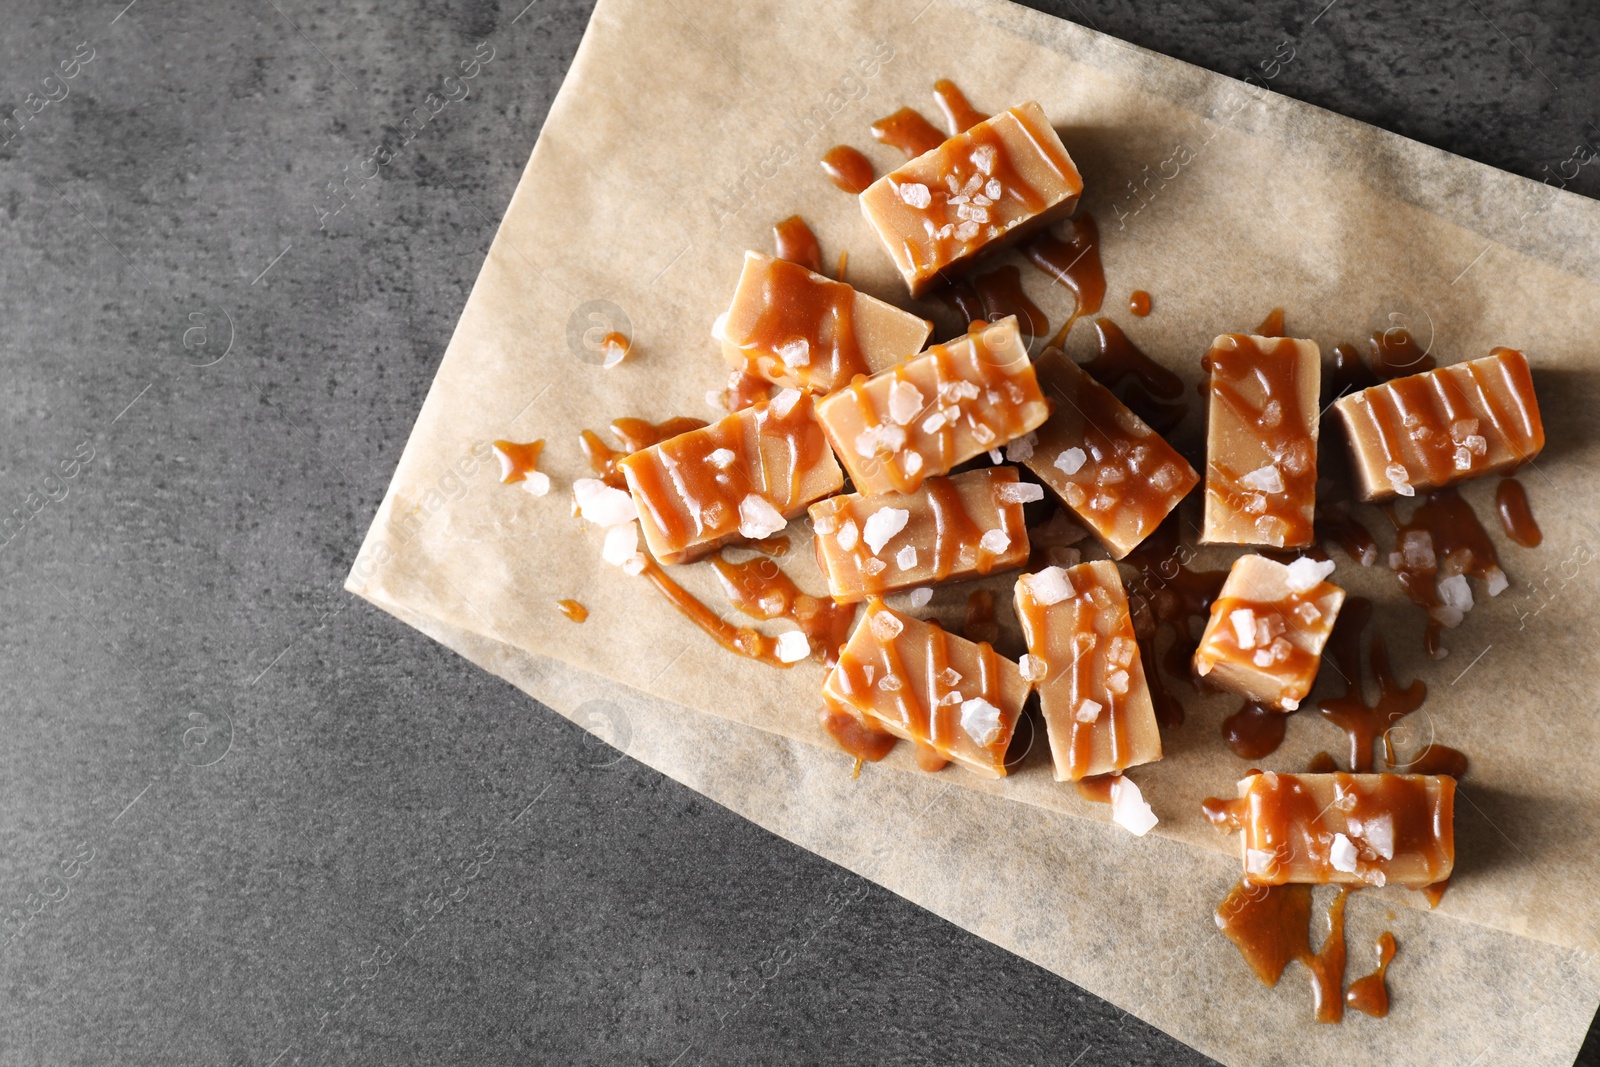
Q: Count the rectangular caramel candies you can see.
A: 12